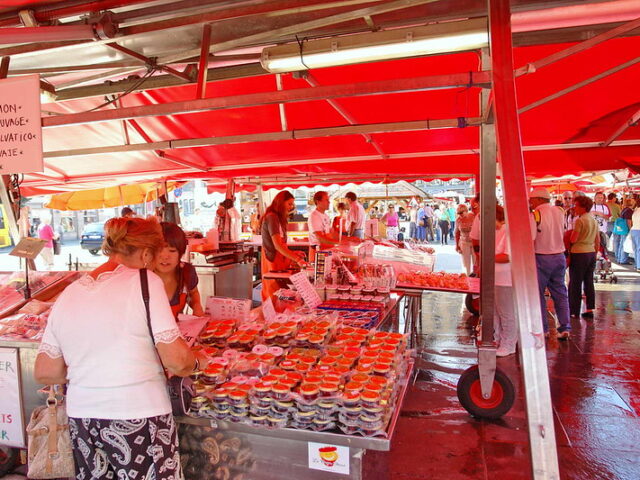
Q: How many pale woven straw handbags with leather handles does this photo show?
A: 1